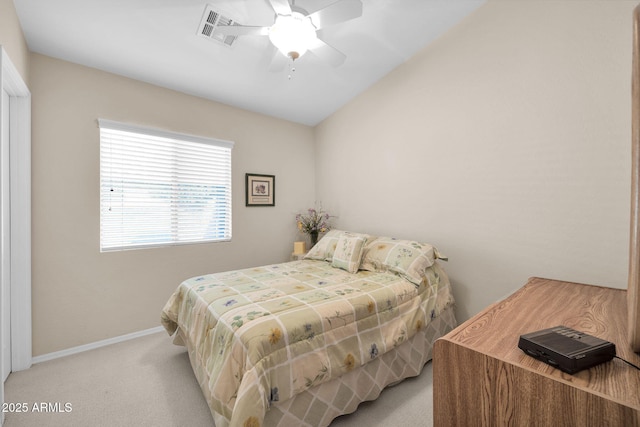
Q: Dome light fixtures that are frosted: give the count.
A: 1